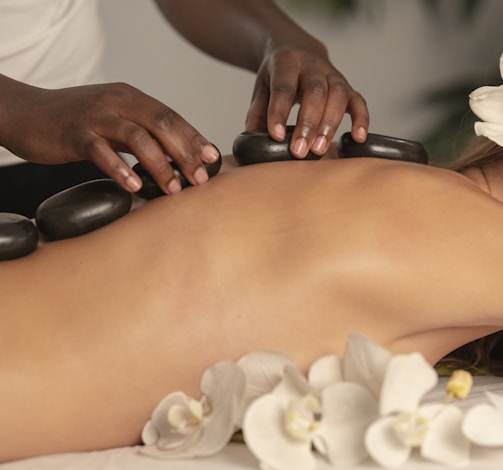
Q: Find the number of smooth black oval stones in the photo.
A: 5